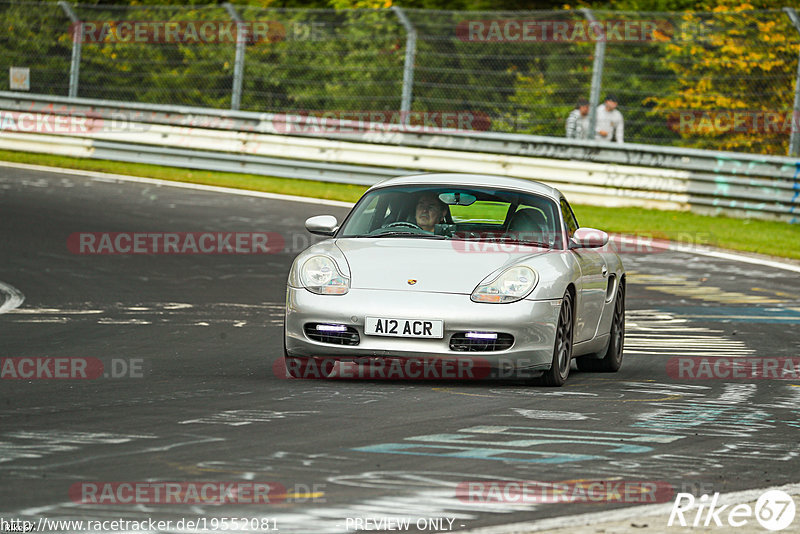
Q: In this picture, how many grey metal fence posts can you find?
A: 5